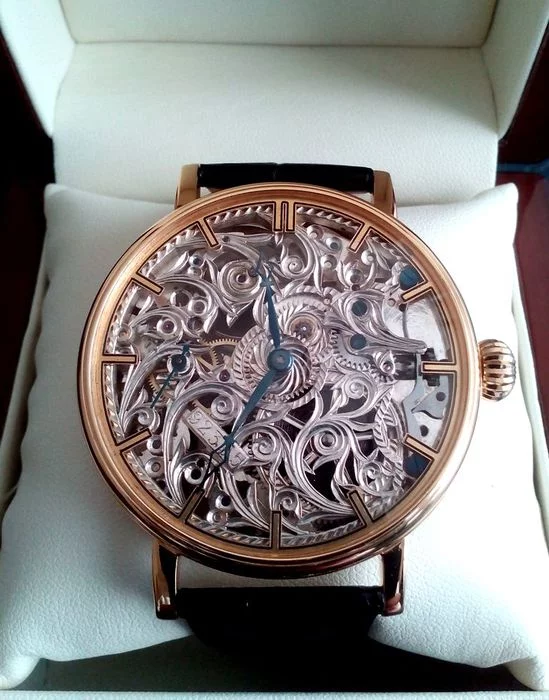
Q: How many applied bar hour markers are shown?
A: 12